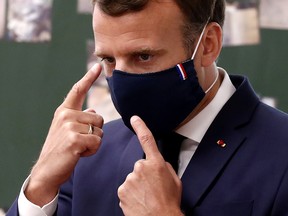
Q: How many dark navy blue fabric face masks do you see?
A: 1